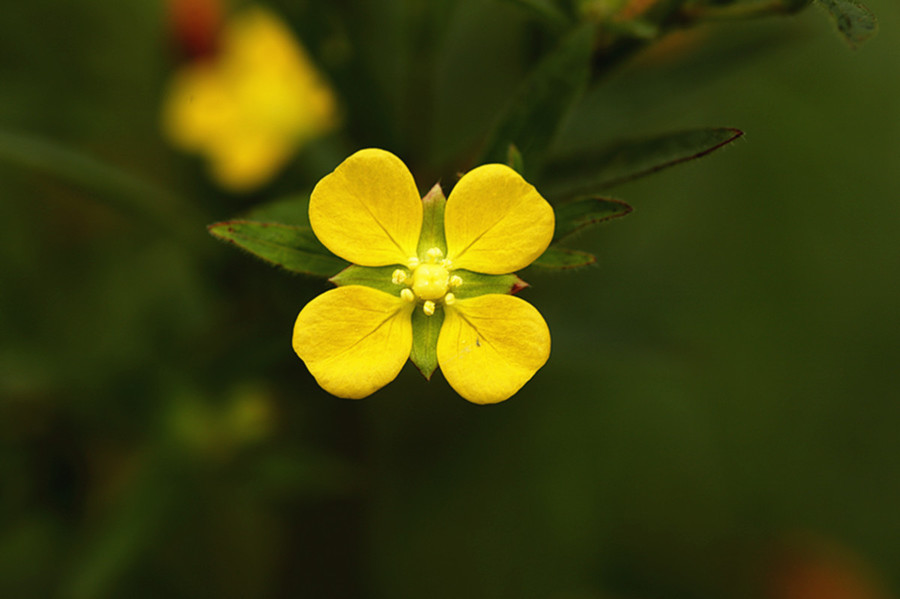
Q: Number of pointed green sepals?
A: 4